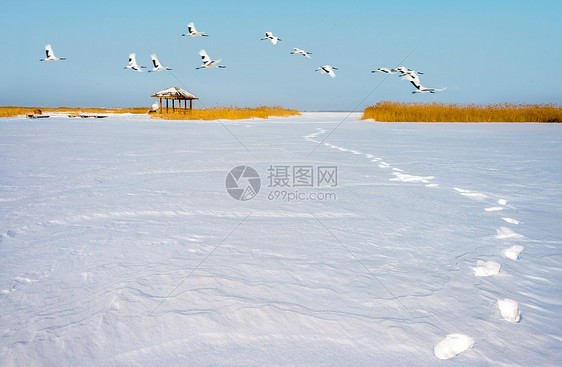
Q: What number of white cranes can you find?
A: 12